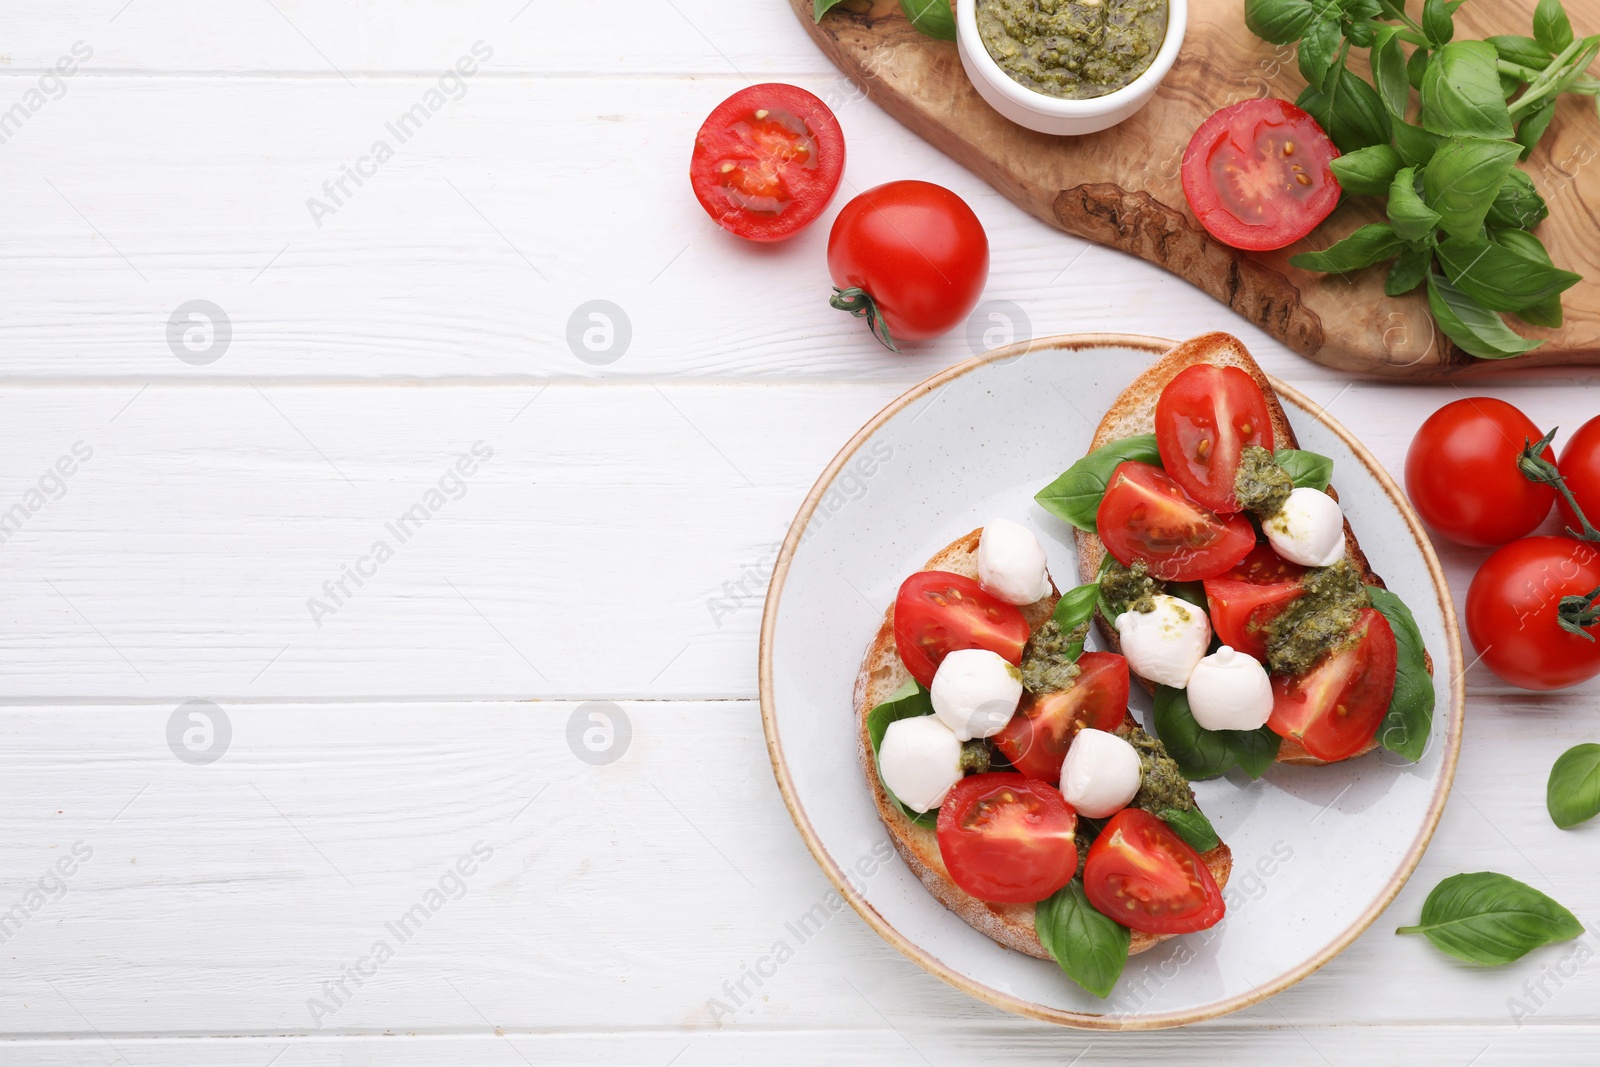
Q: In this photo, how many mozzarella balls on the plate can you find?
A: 7